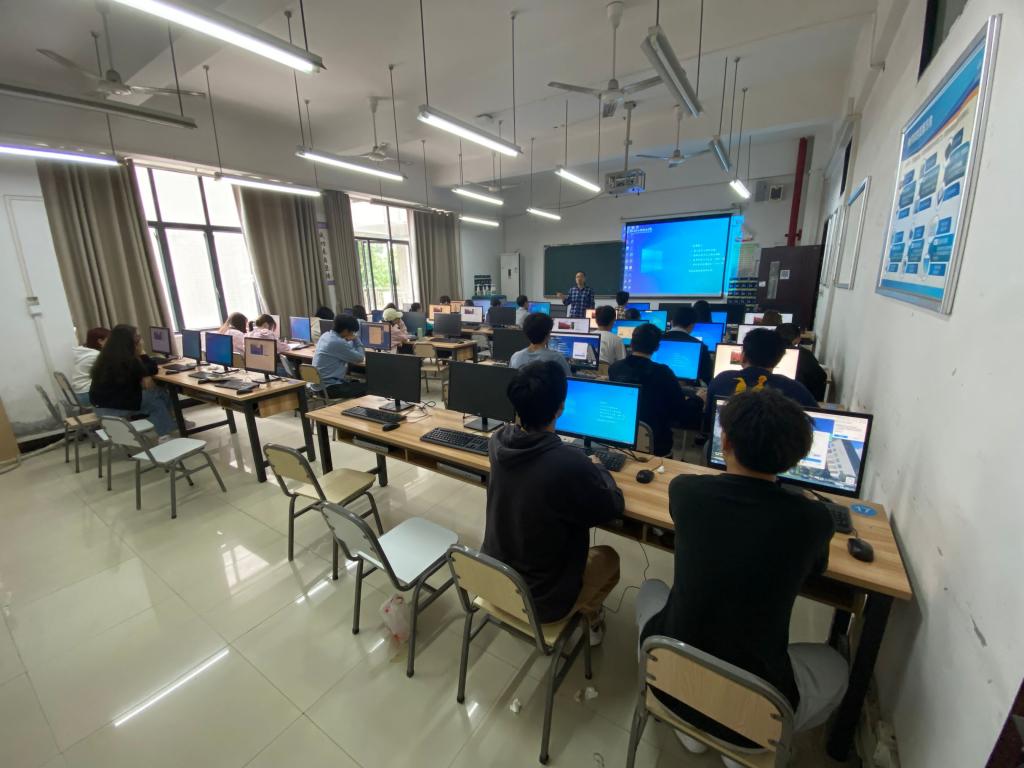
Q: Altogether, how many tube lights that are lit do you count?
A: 10